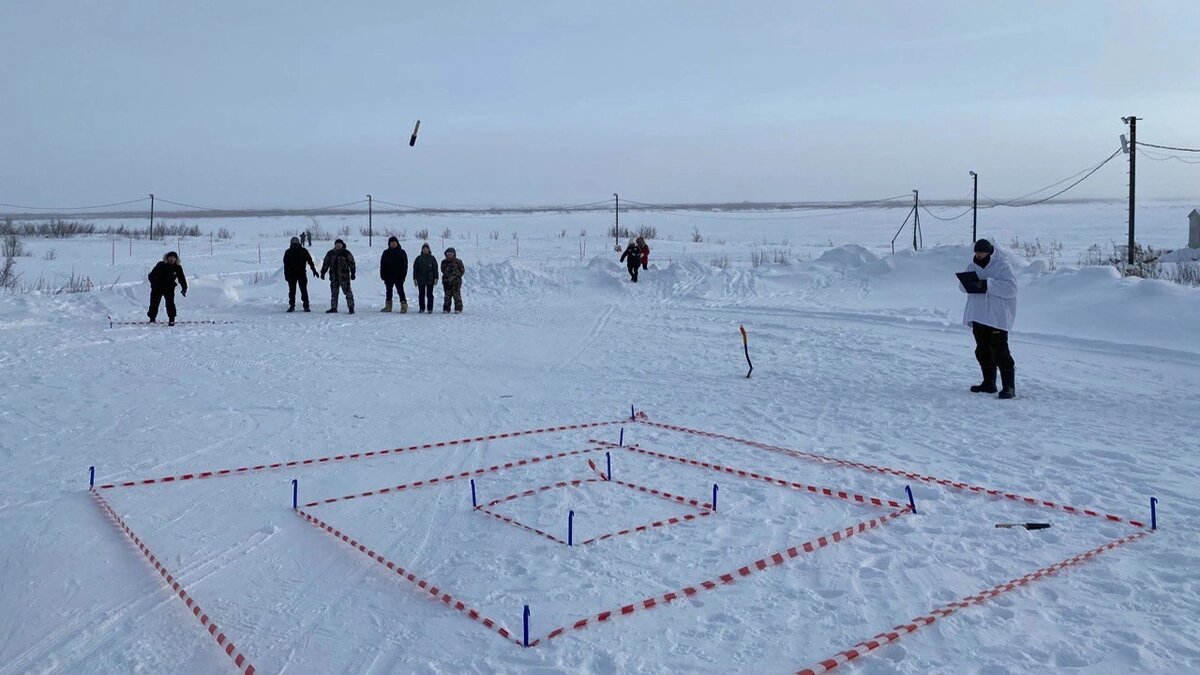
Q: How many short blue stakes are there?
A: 11